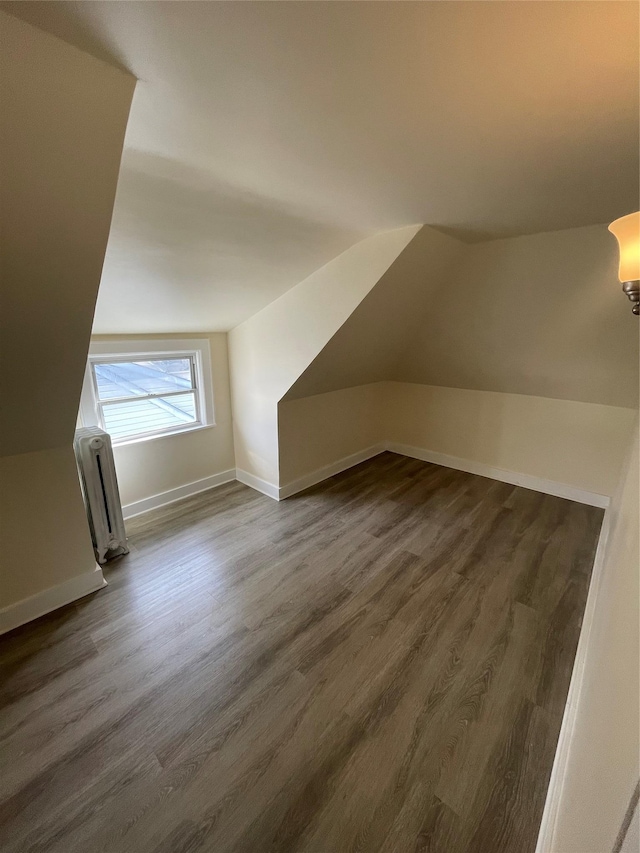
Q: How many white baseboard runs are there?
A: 6